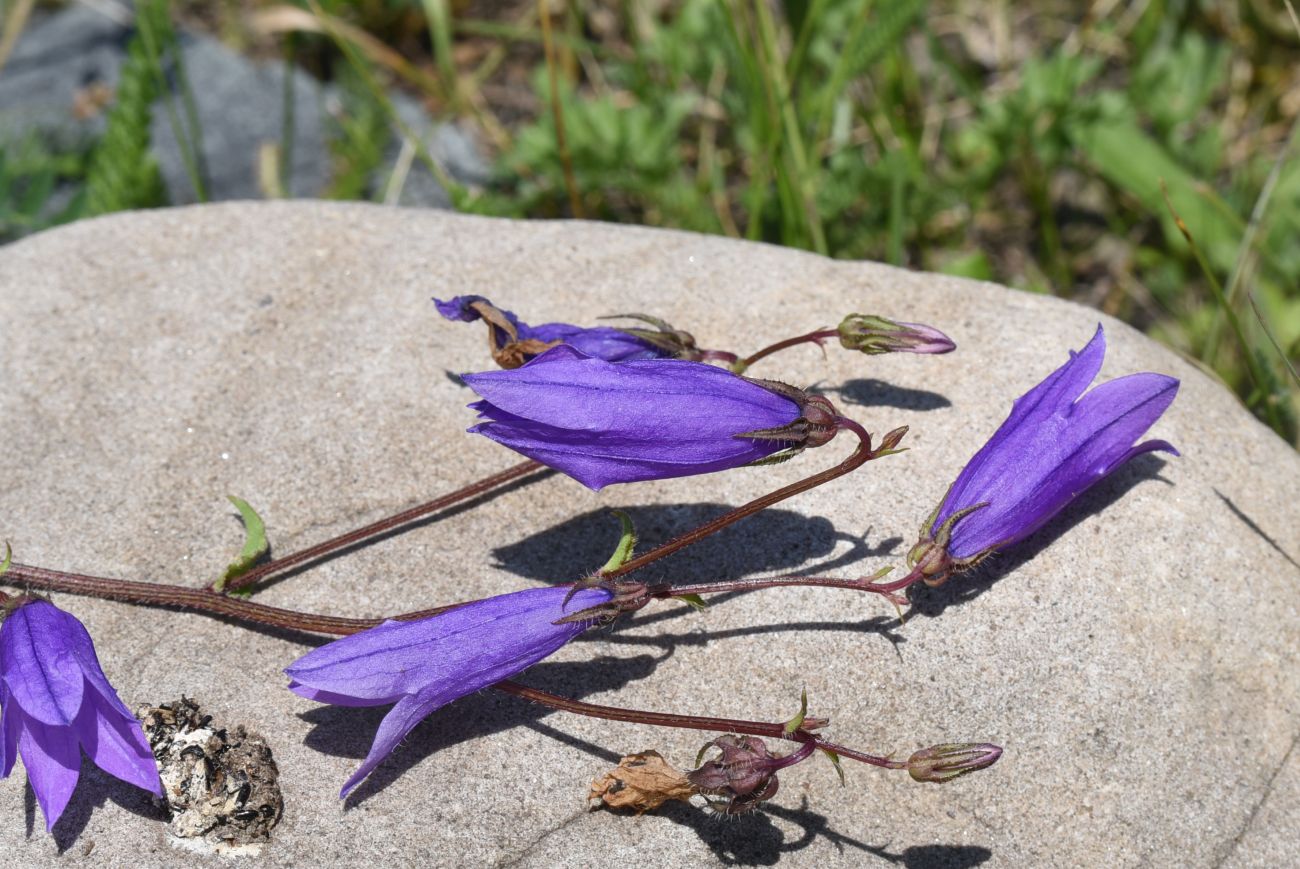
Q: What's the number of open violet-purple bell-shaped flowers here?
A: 4